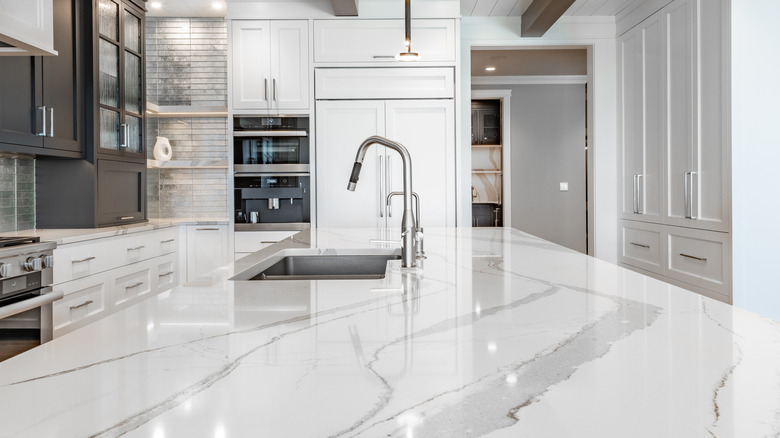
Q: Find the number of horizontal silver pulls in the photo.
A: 12